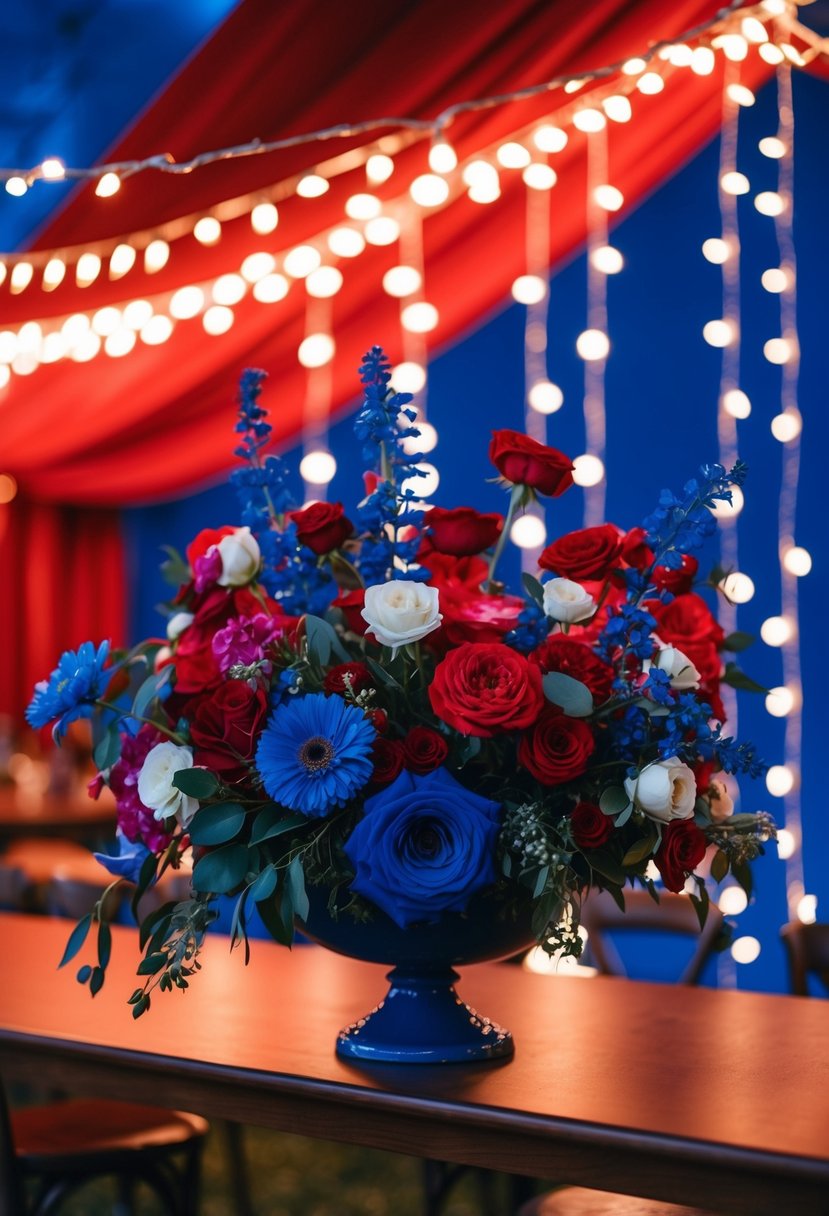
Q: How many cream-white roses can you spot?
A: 6